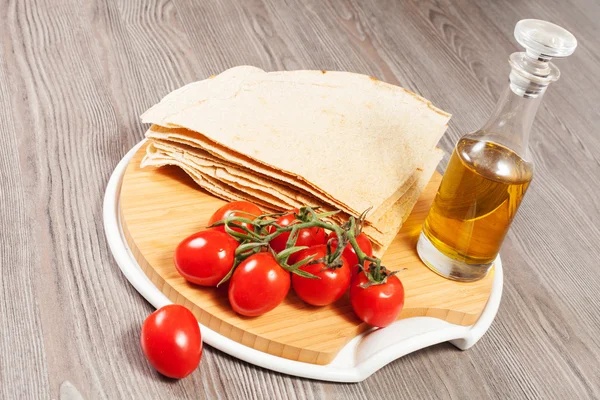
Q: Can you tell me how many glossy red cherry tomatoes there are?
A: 8